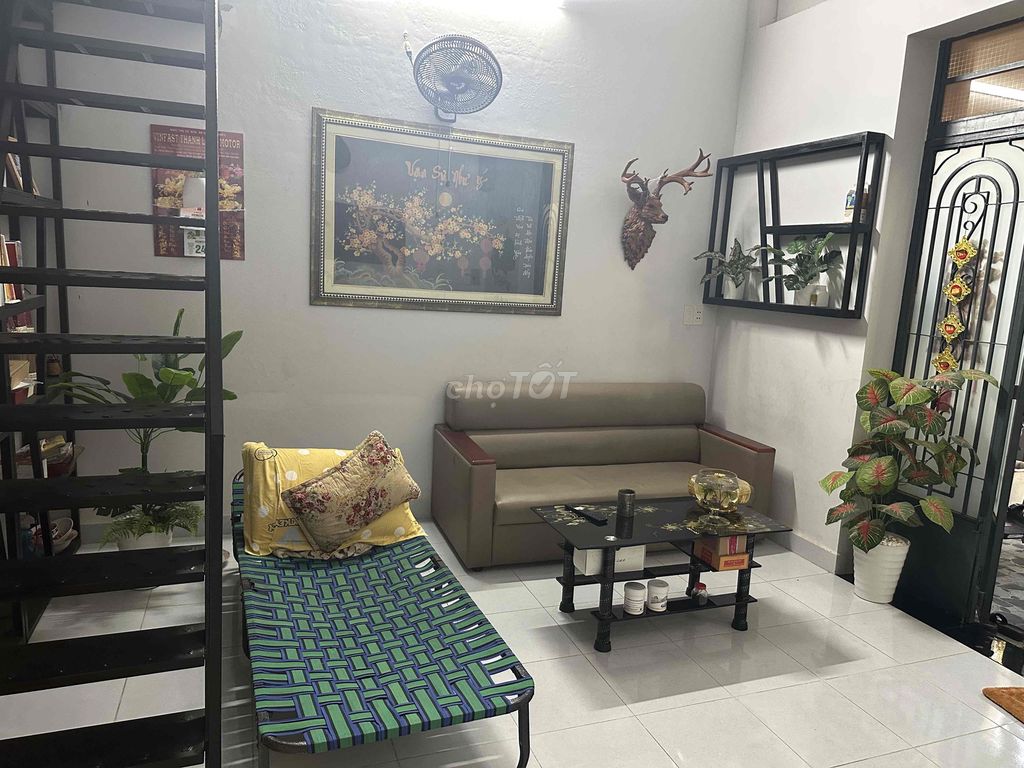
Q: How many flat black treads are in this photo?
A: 12